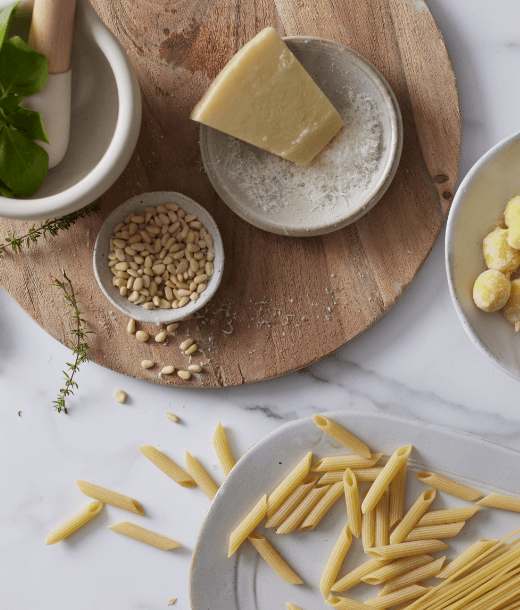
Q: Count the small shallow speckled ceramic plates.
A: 1